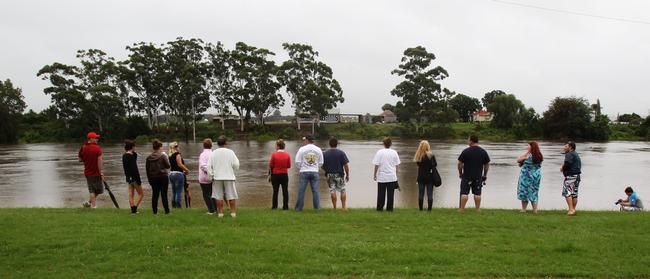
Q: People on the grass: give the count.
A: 15